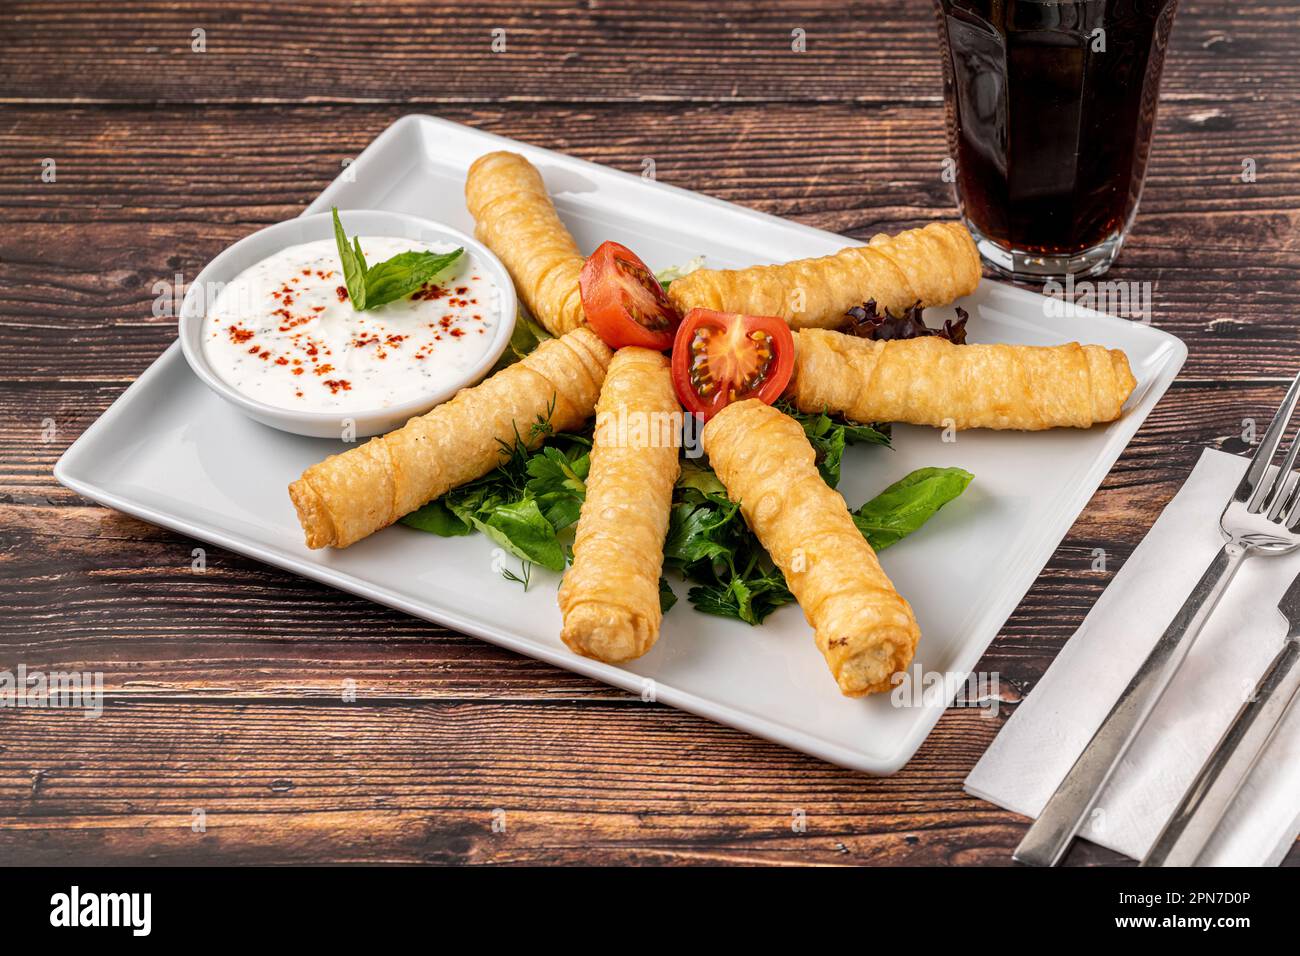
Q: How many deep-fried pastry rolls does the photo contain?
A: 6